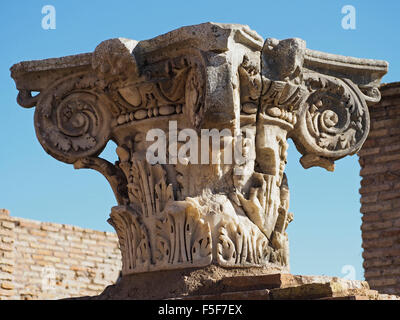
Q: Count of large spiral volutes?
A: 2